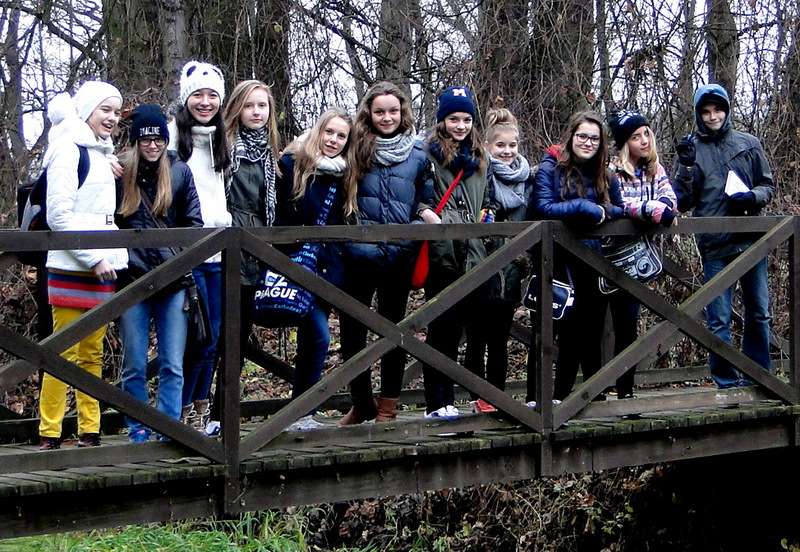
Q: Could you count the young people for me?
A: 11